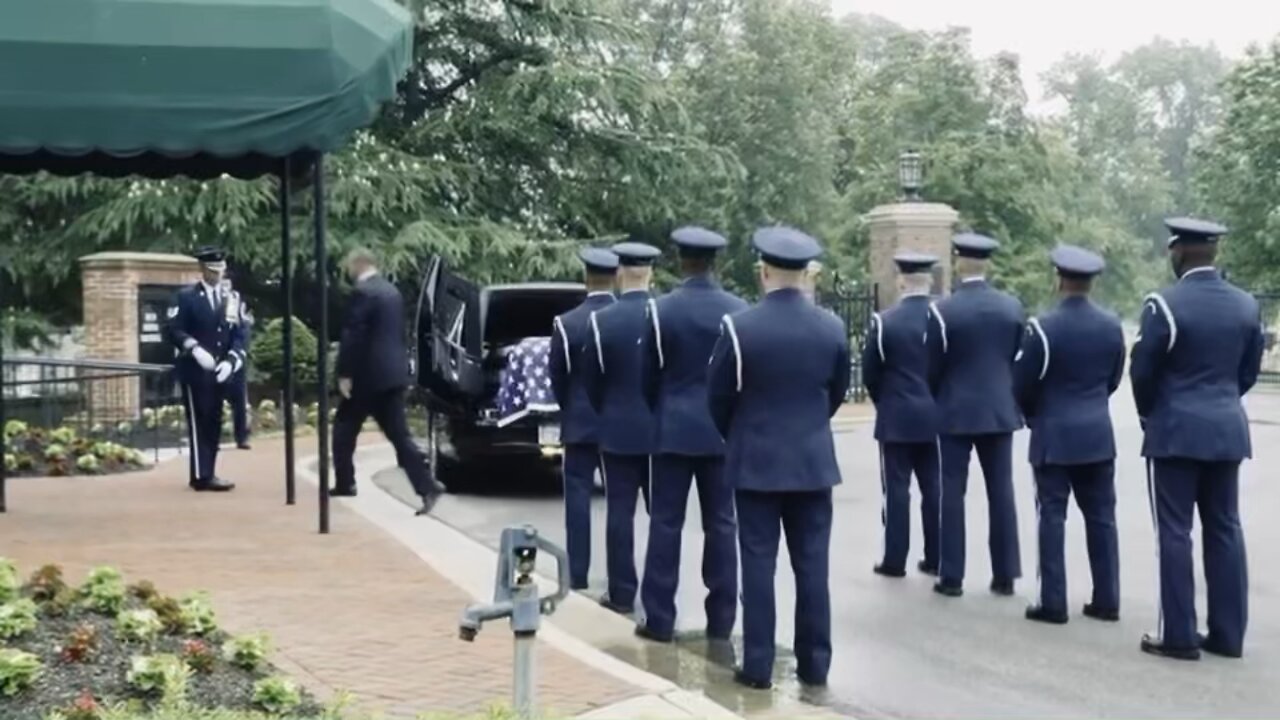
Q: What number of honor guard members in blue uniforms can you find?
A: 10